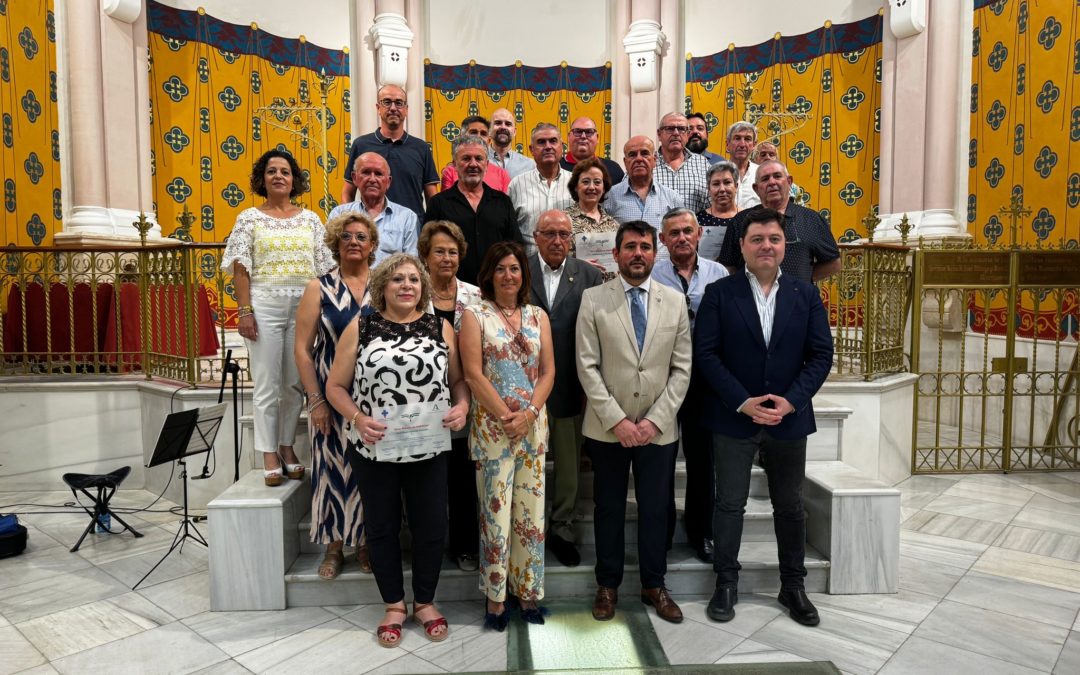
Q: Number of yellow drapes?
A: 5